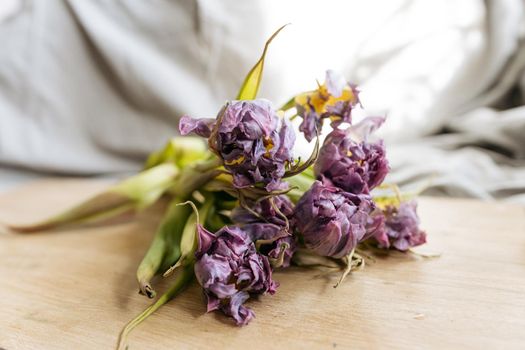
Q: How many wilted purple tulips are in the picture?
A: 7